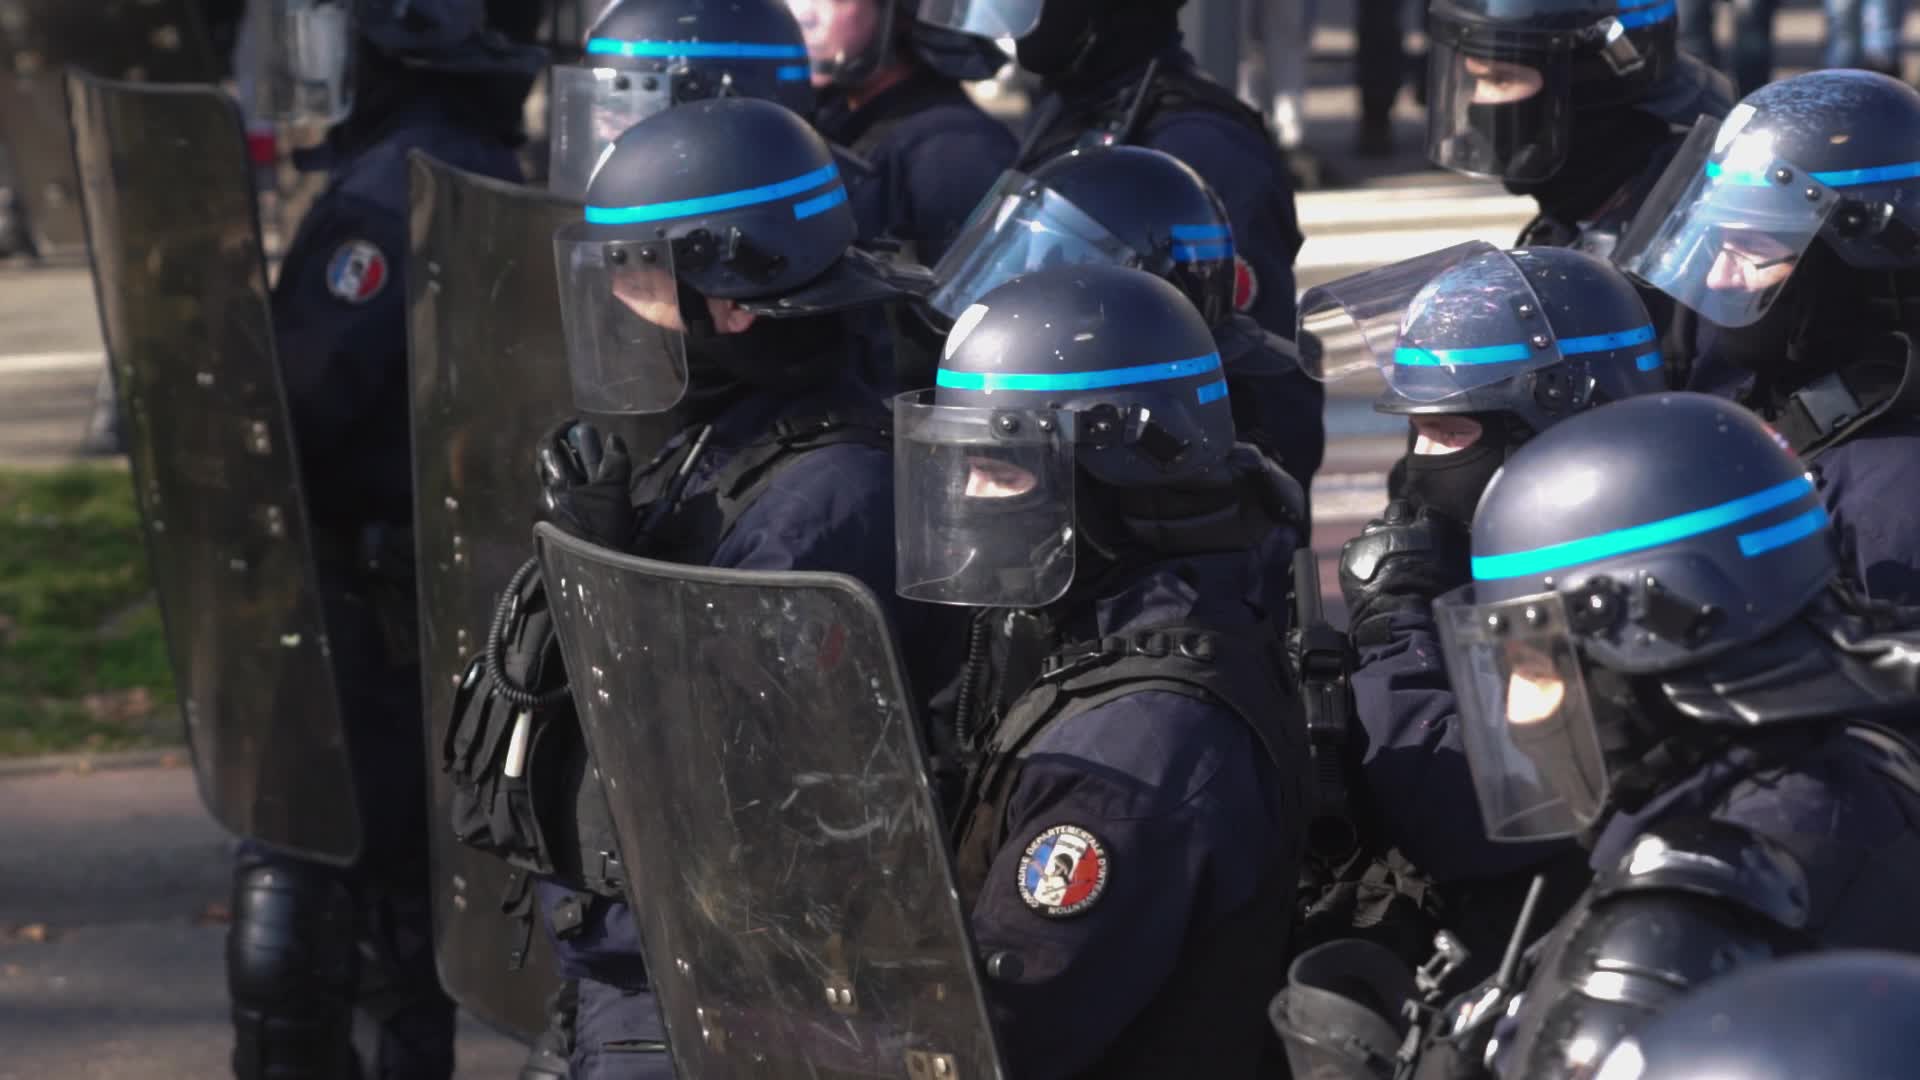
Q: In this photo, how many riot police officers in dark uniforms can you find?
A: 12